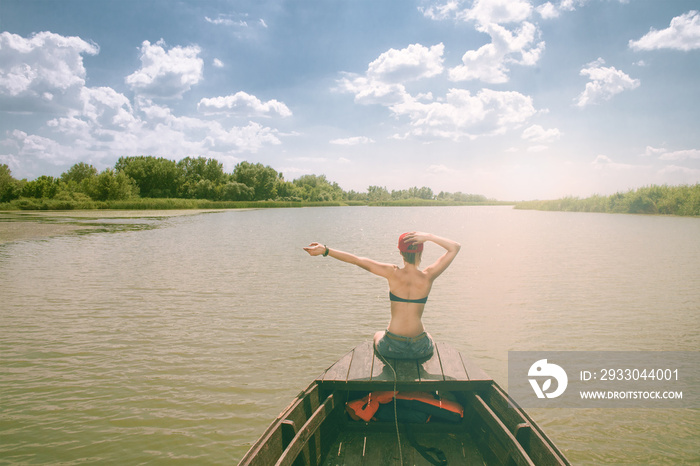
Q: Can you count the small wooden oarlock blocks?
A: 2